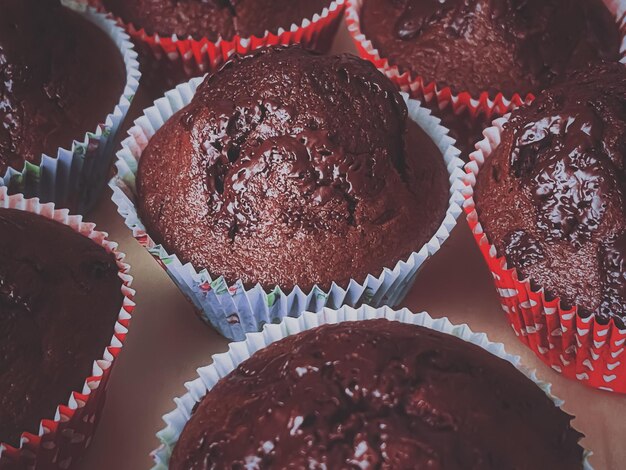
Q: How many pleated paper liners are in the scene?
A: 7